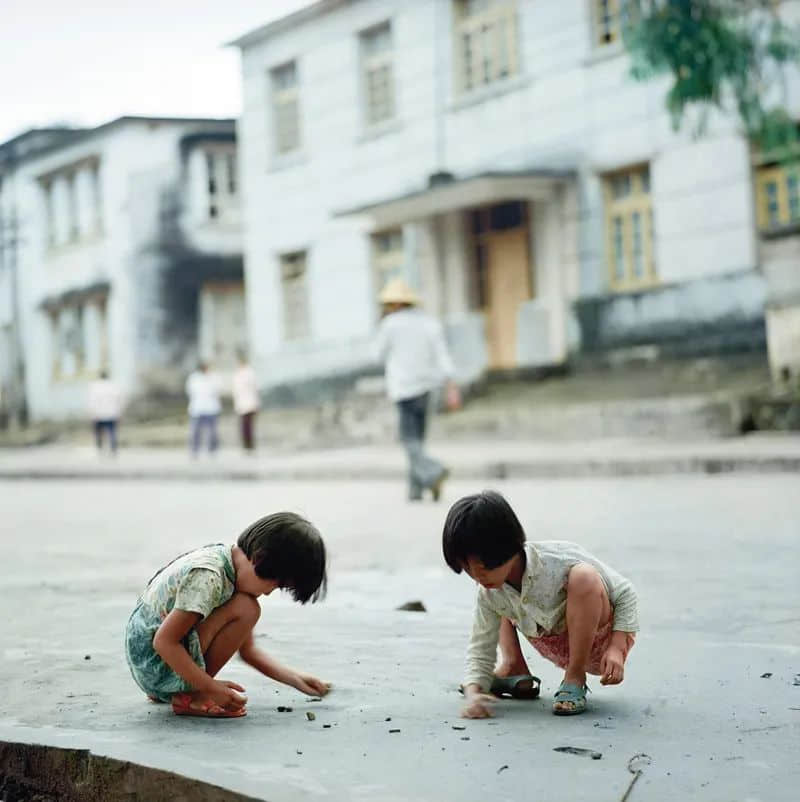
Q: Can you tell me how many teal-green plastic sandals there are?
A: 2